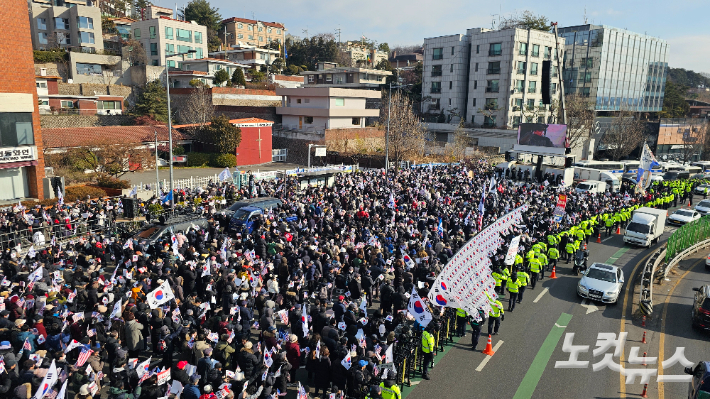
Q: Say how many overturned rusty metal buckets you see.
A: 0